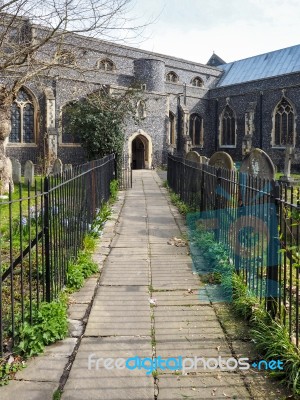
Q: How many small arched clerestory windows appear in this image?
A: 4